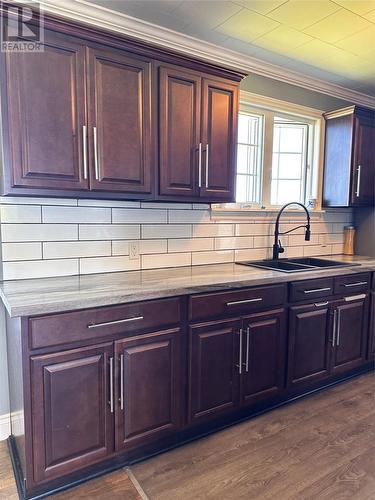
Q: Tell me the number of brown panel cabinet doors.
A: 11